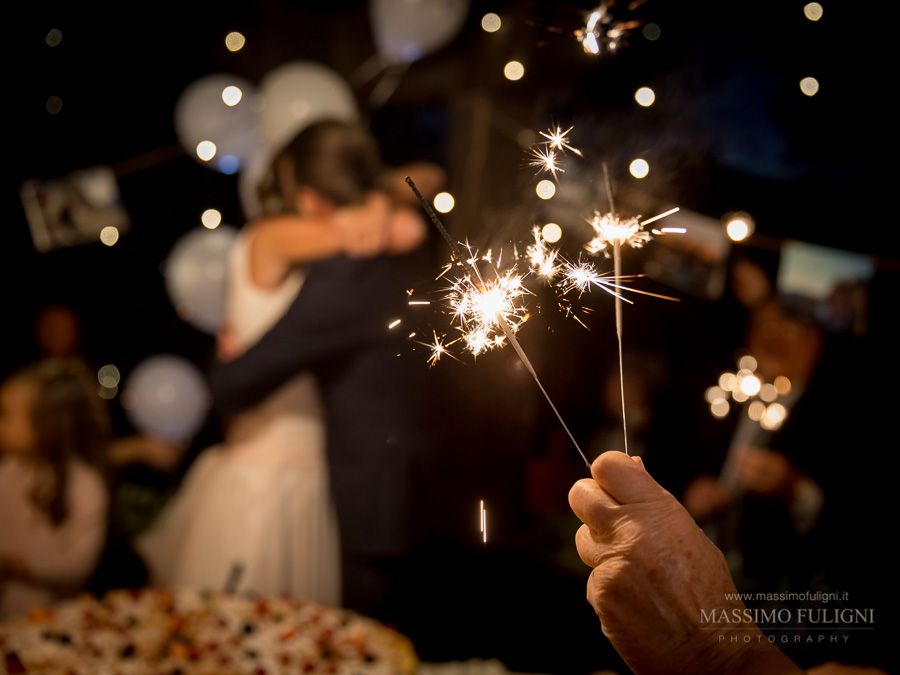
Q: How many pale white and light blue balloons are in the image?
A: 6